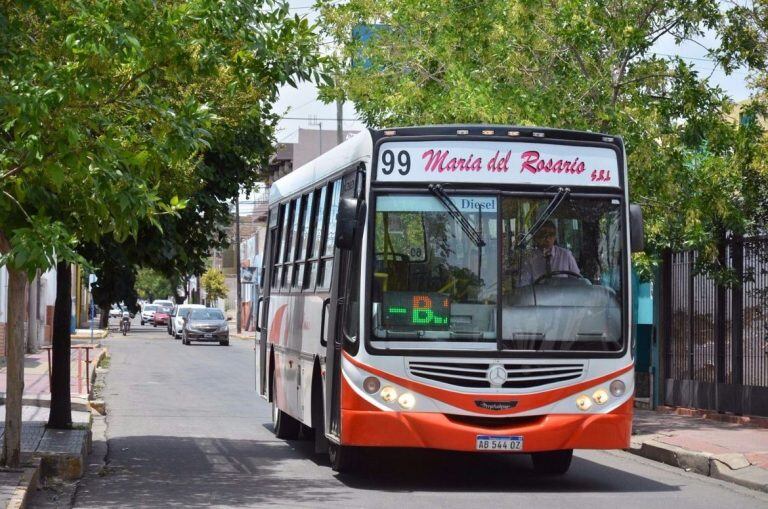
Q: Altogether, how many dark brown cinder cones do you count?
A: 0